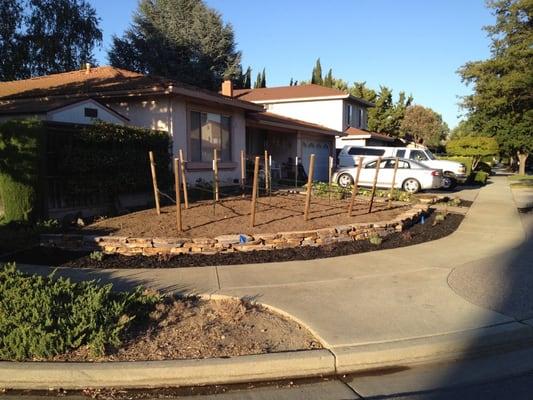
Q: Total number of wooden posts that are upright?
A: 12